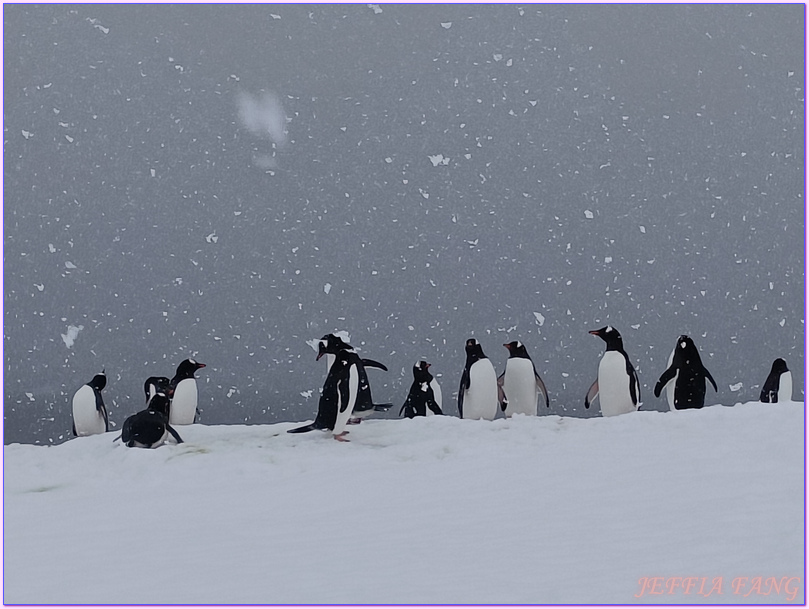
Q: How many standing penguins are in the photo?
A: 11